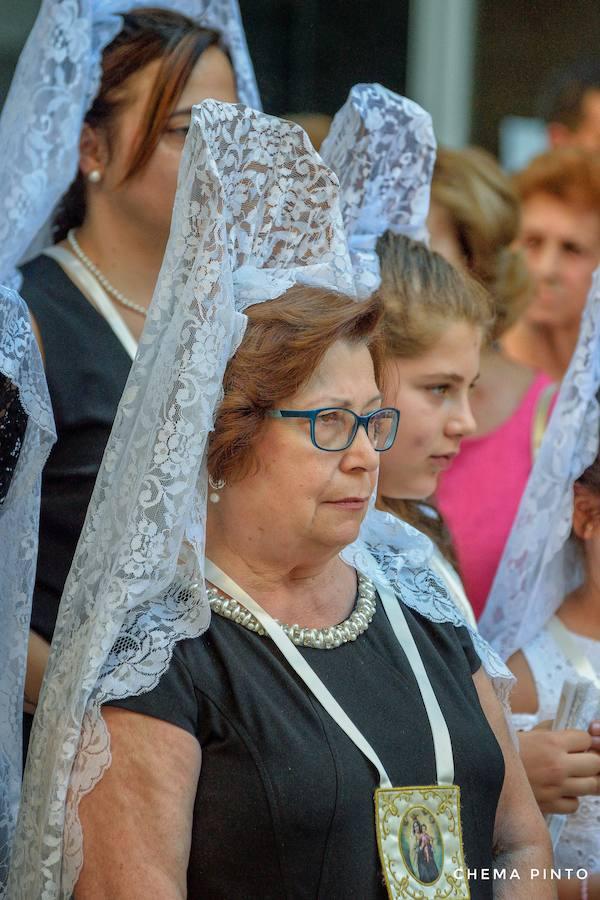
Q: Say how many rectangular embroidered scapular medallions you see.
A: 1